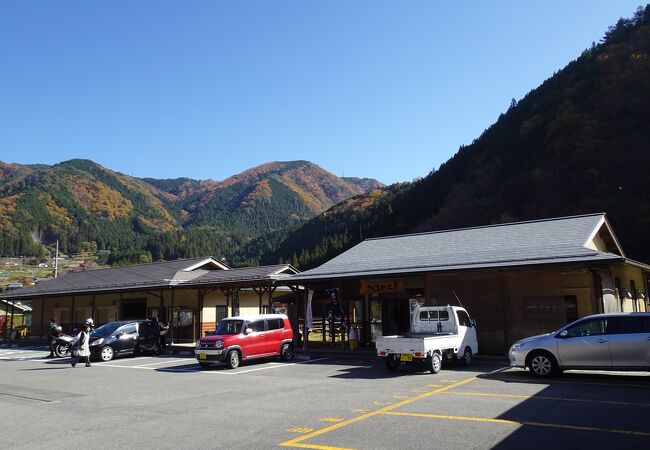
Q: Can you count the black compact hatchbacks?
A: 1